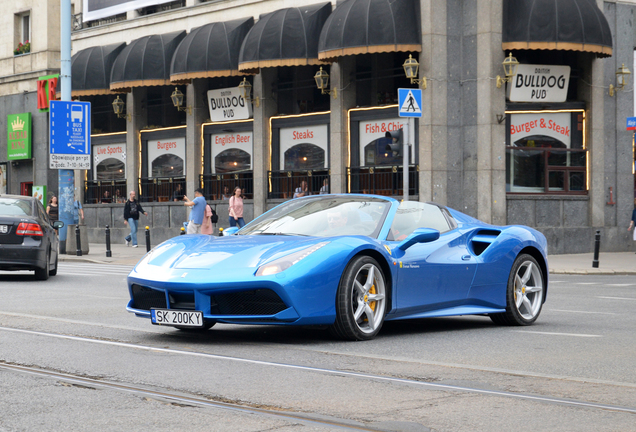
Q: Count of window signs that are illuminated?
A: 6